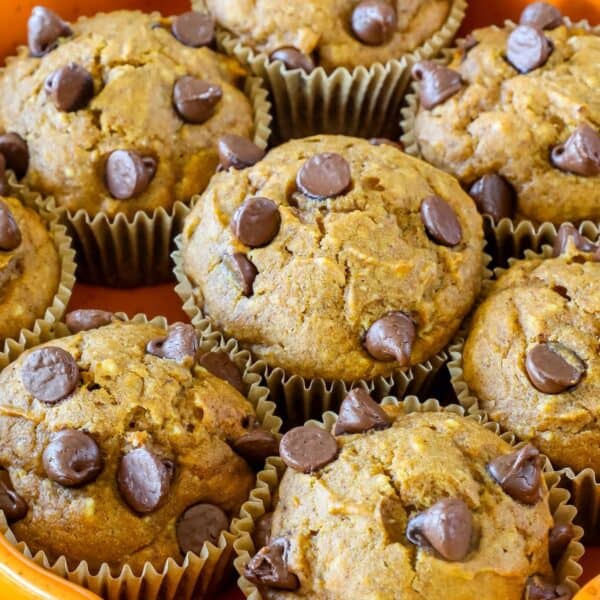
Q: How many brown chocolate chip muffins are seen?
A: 8